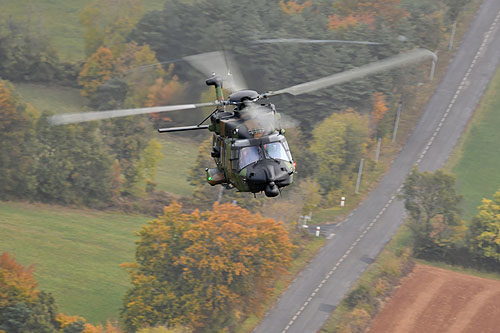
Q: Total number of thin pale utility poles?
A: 5